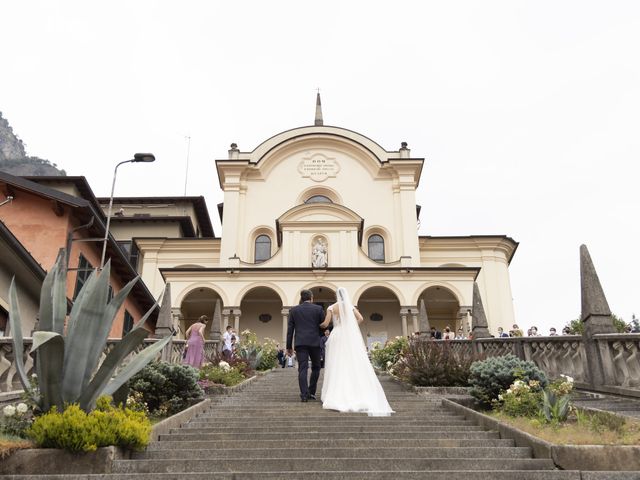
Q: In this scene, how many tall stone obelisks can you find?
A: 5